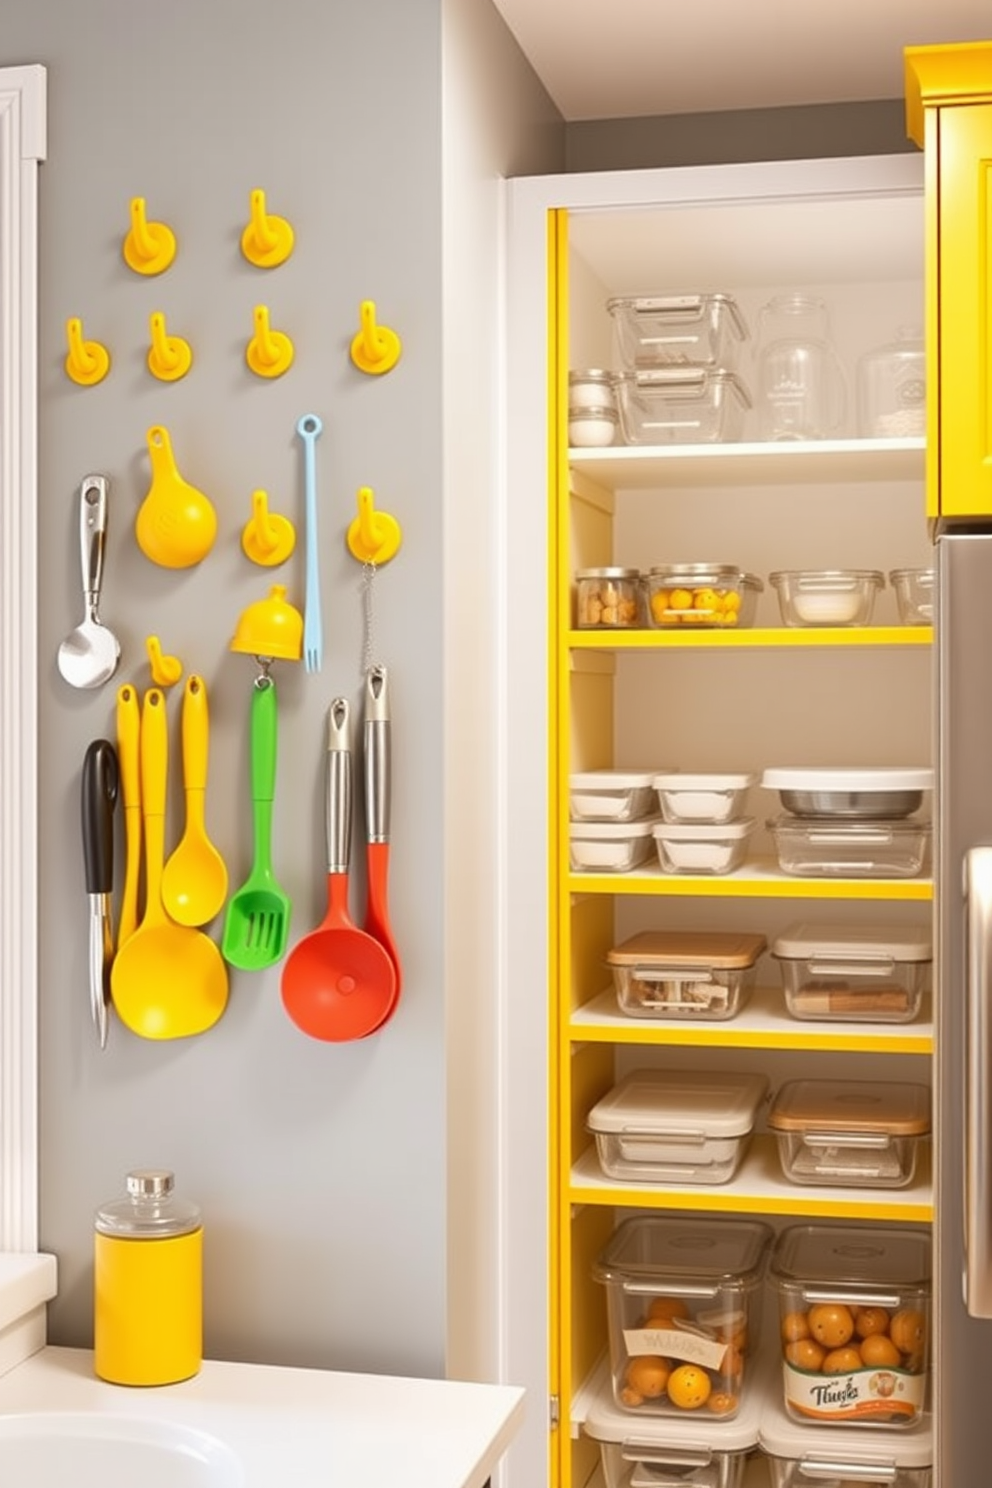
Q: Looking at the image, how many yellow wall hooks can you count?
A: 9